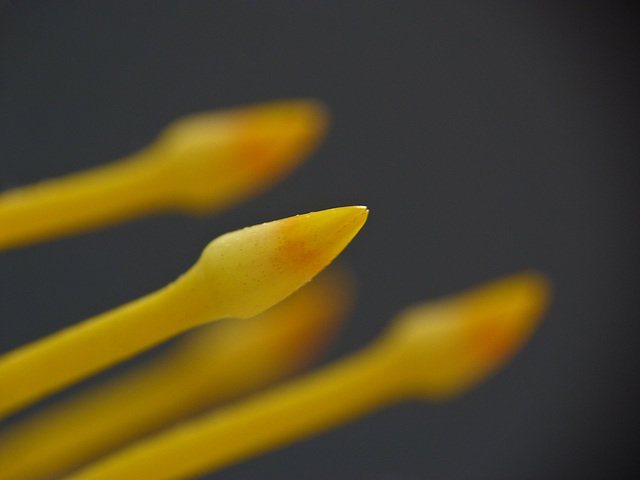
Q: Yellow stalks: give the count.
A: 4